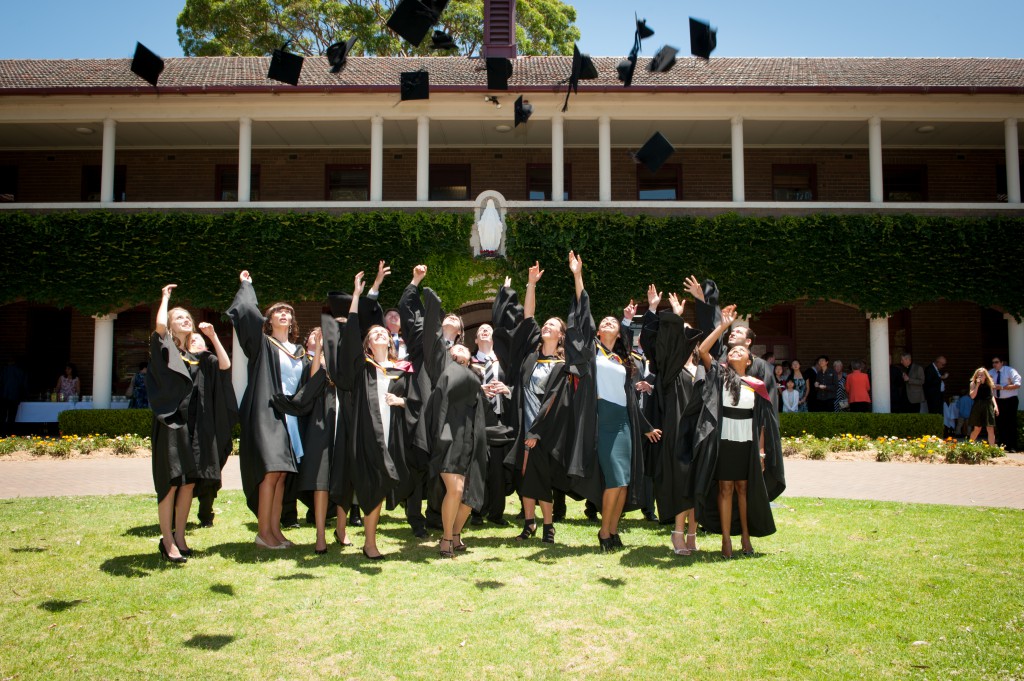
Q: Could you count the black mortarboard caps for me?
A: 14